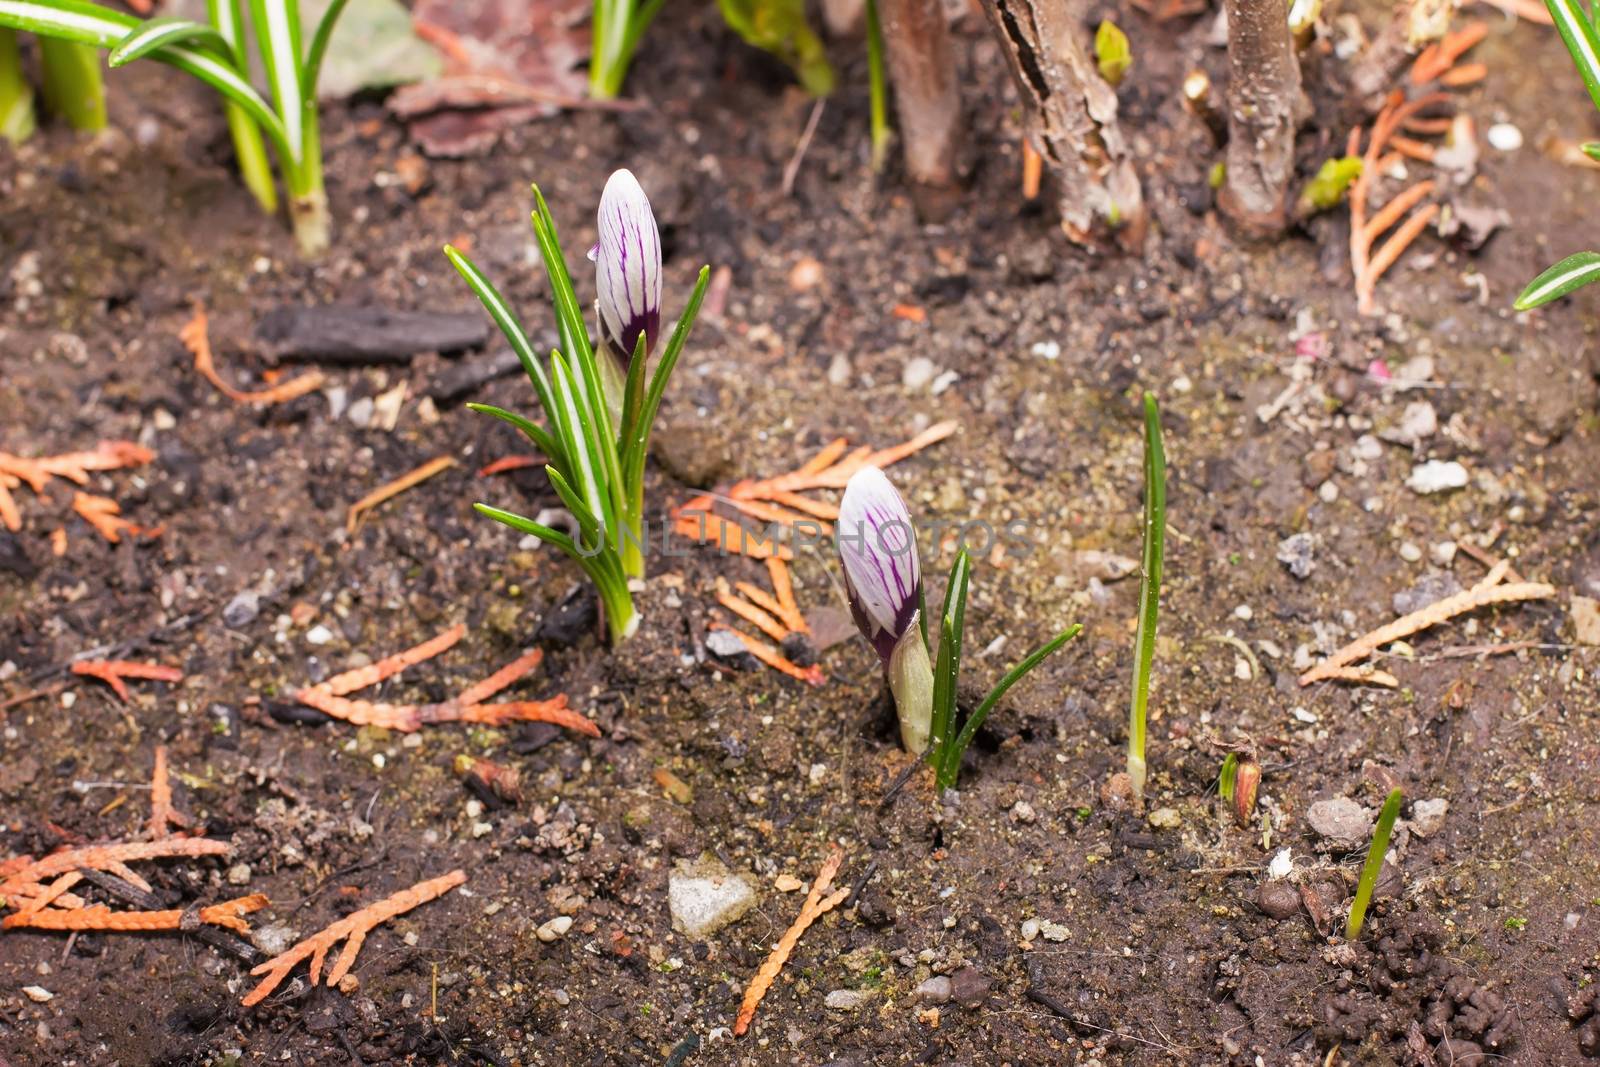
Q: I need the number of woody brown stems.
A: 3